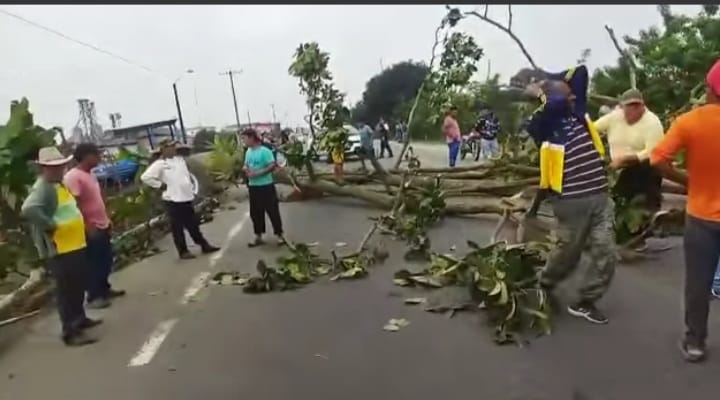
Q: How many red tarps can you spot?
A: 0